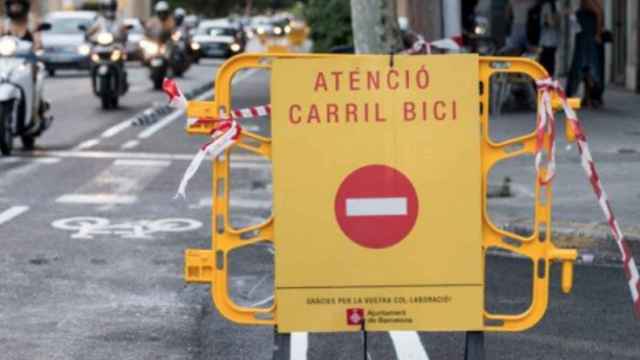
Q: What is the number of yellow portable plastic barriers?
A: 1